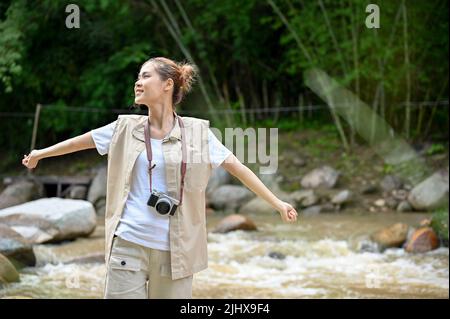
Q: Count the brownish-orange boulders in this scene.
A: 3